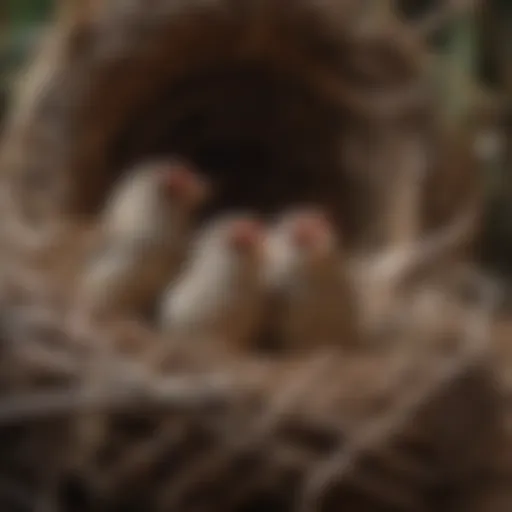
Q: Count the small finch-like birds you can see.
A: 3